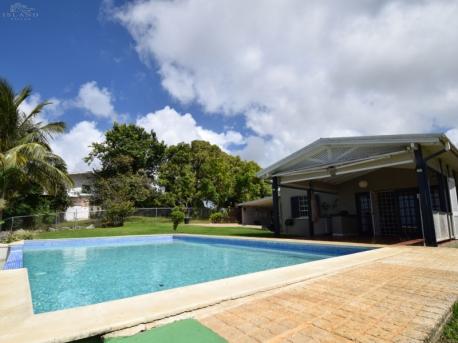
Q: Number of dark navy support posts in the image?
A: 3